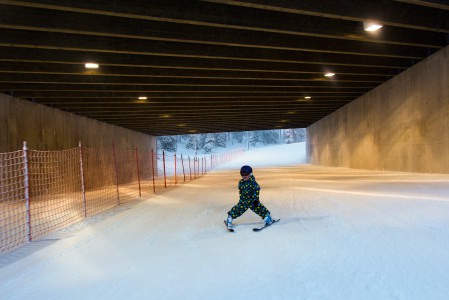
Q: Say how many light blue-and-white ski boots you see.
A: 2